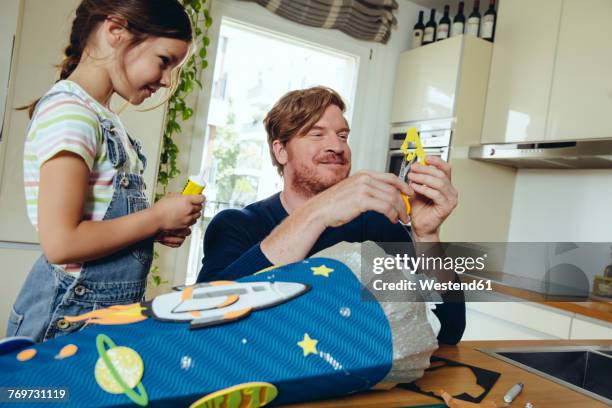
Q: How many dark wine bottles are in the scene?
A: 6